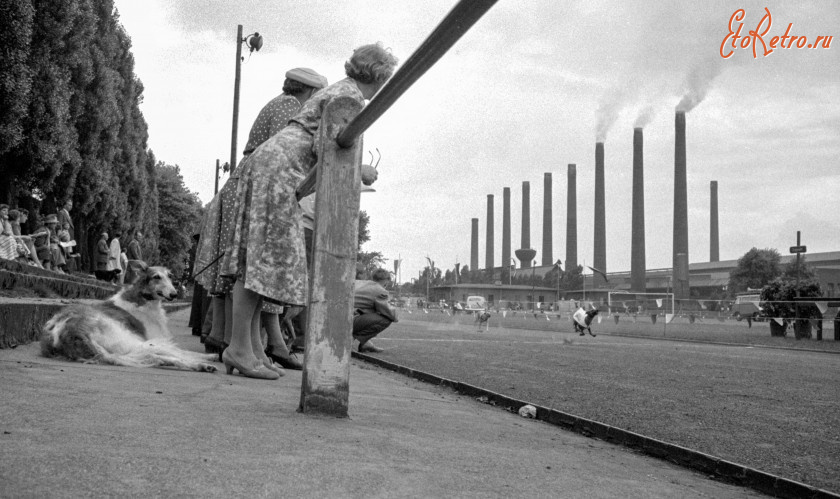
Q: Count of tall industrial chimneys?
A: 10